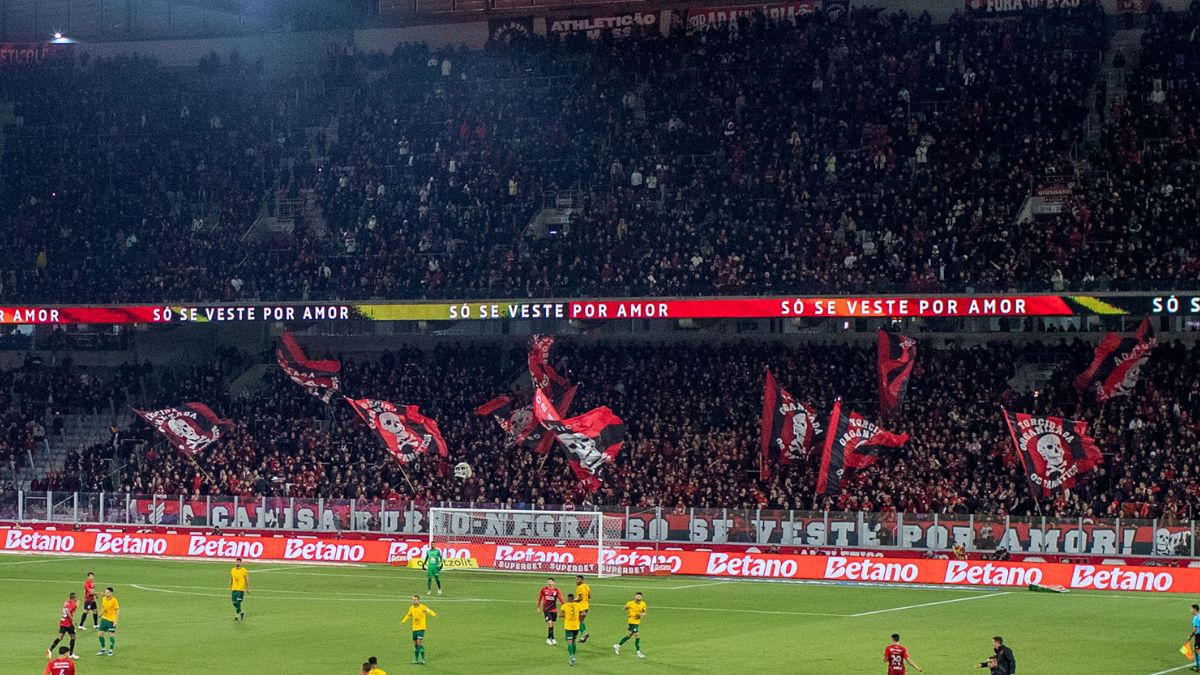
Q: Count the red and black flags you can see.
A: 11